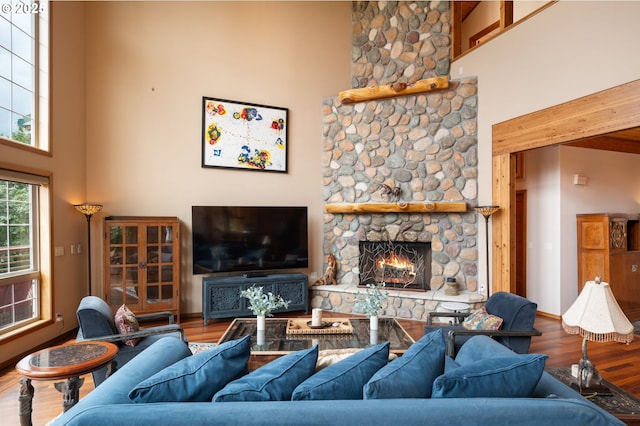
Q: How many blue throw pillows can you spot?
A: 5